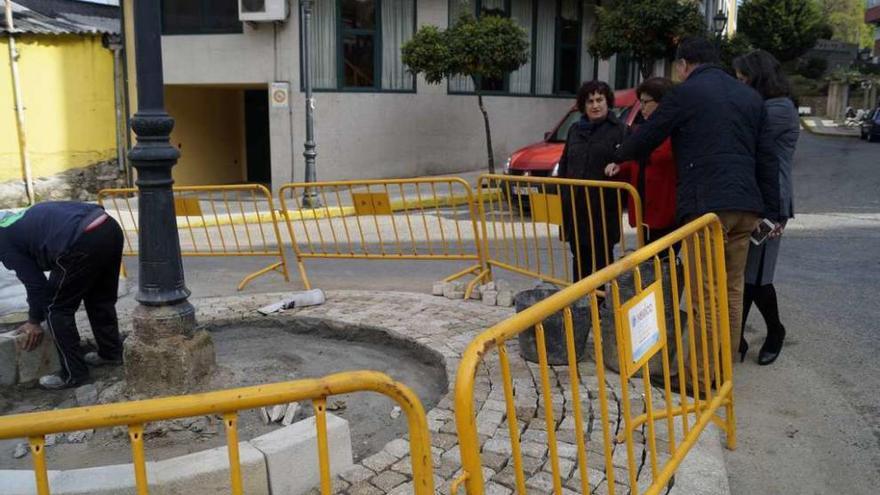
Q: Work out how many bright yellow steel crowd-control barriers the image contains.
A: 5